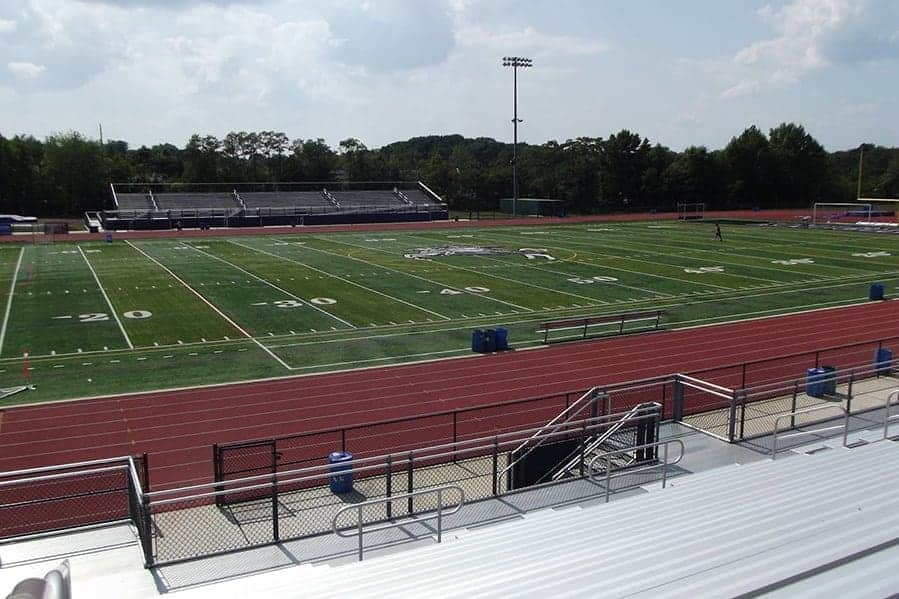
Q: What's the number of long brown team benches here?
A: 1